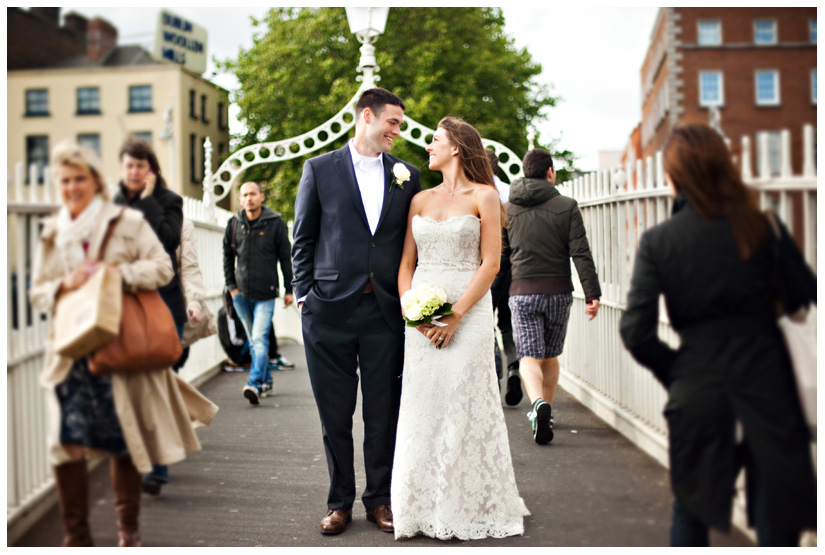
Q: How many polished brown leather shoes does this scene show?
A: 2